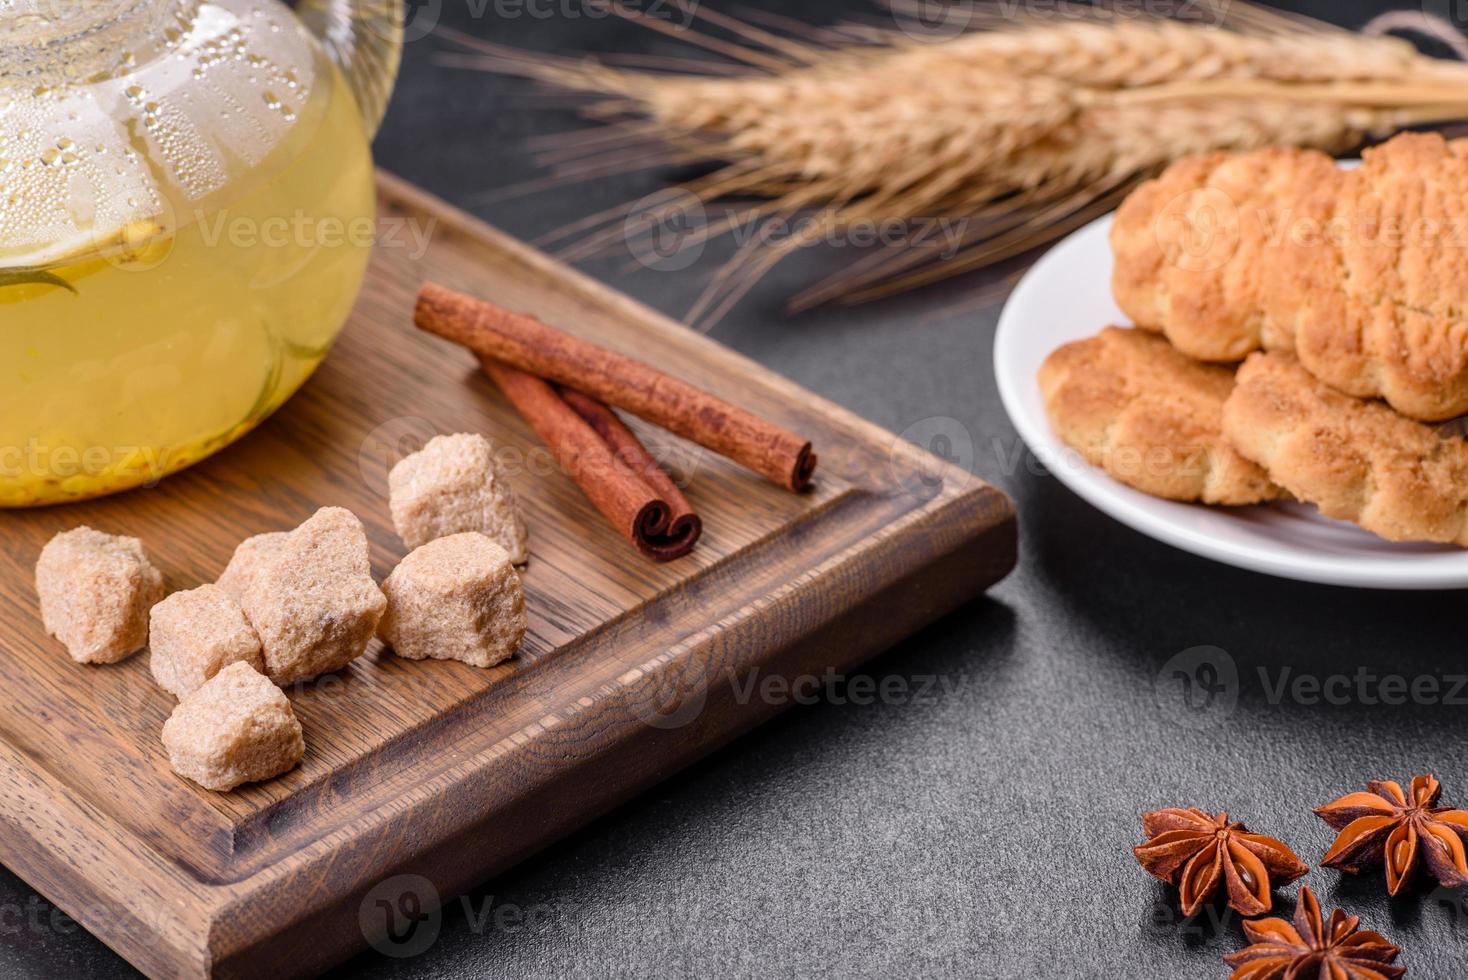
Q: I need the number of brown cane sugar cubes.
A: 7